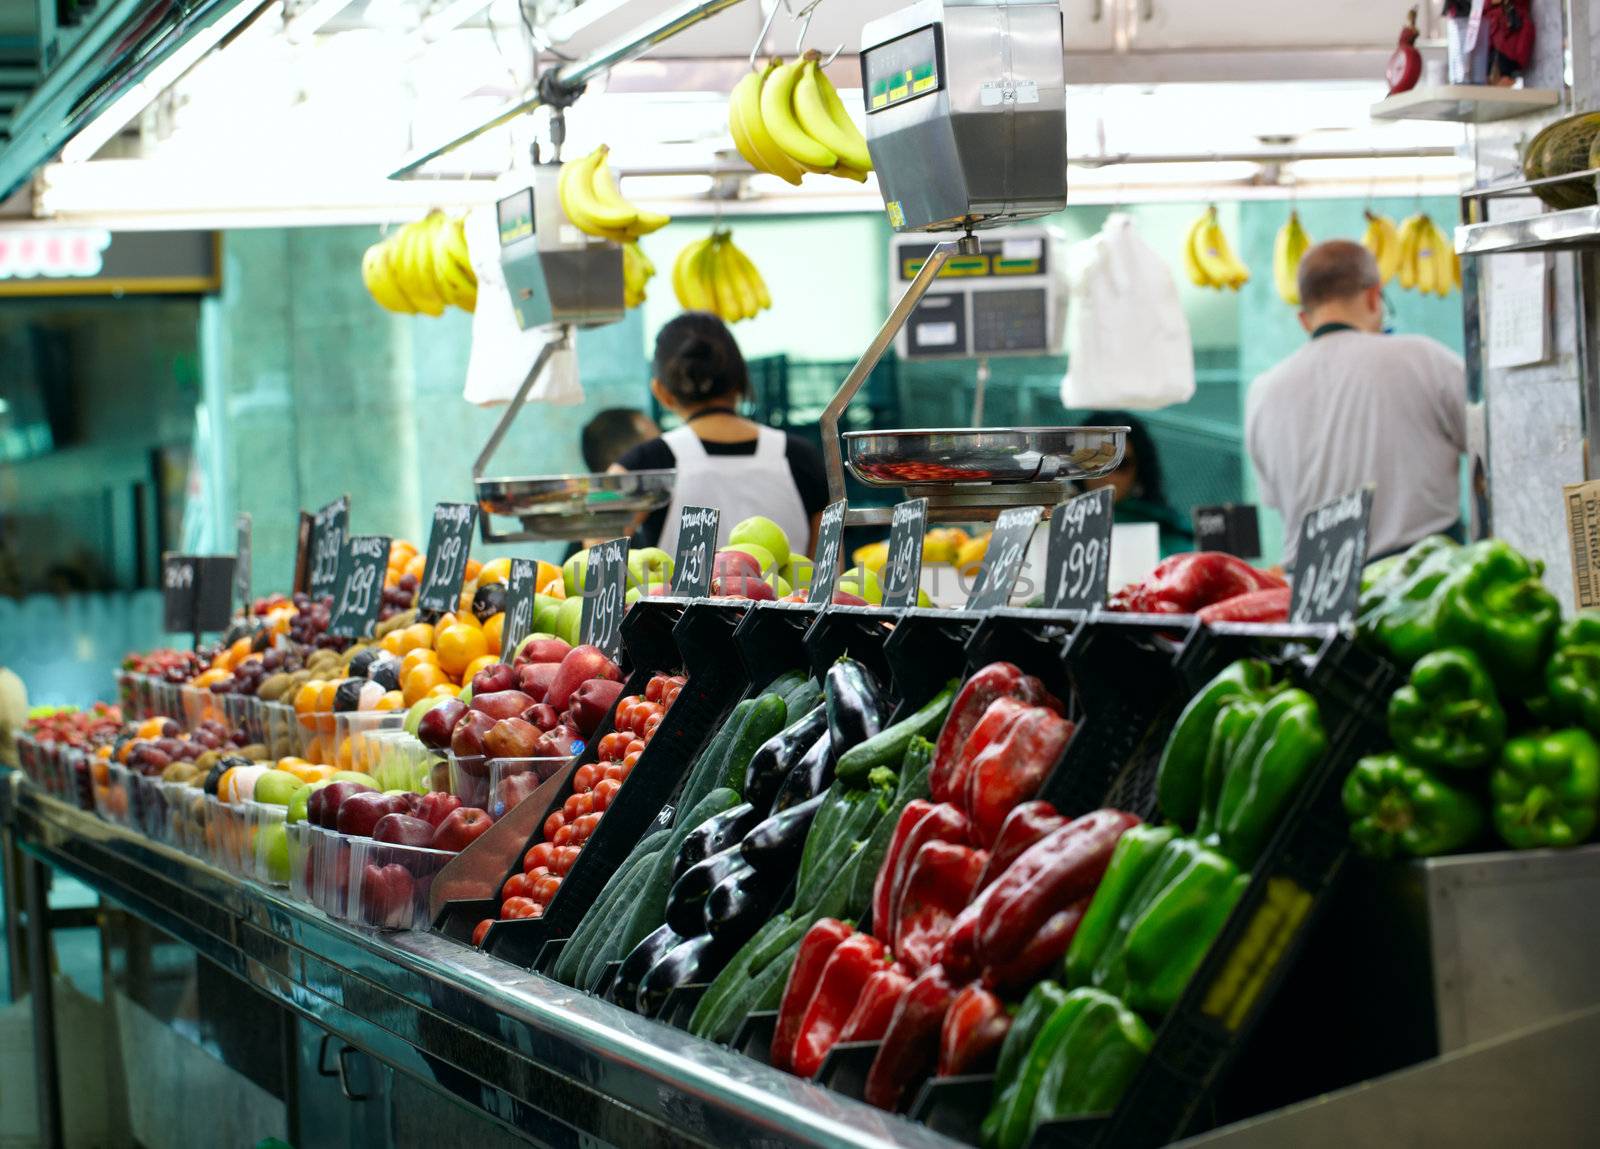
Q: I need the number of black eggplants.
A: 9